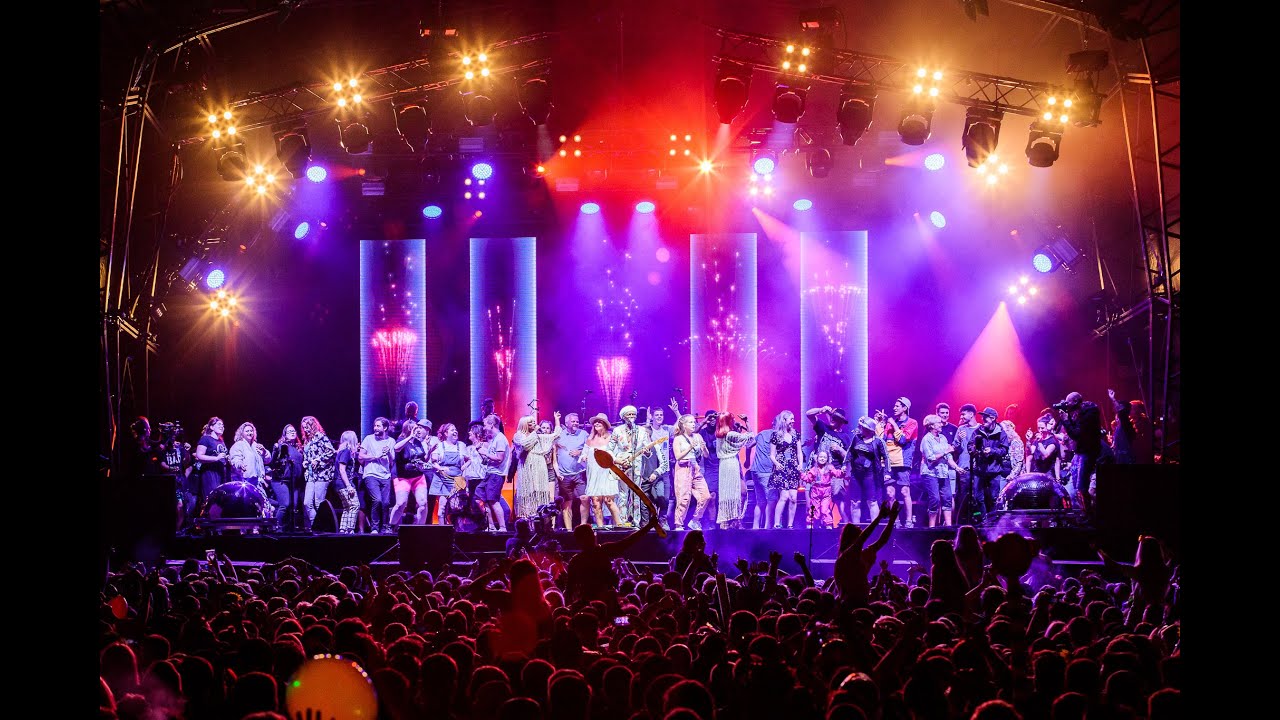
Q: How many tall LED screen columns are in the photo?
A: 4